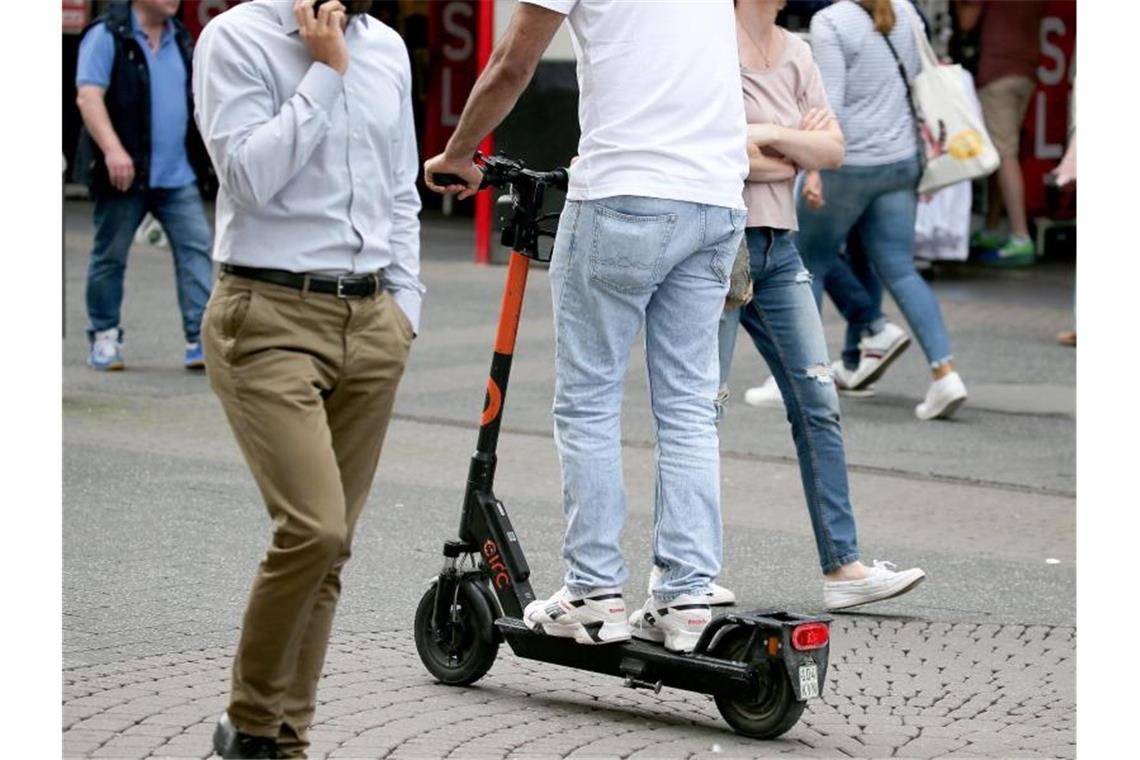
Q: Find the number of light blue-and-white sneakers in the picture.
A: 2